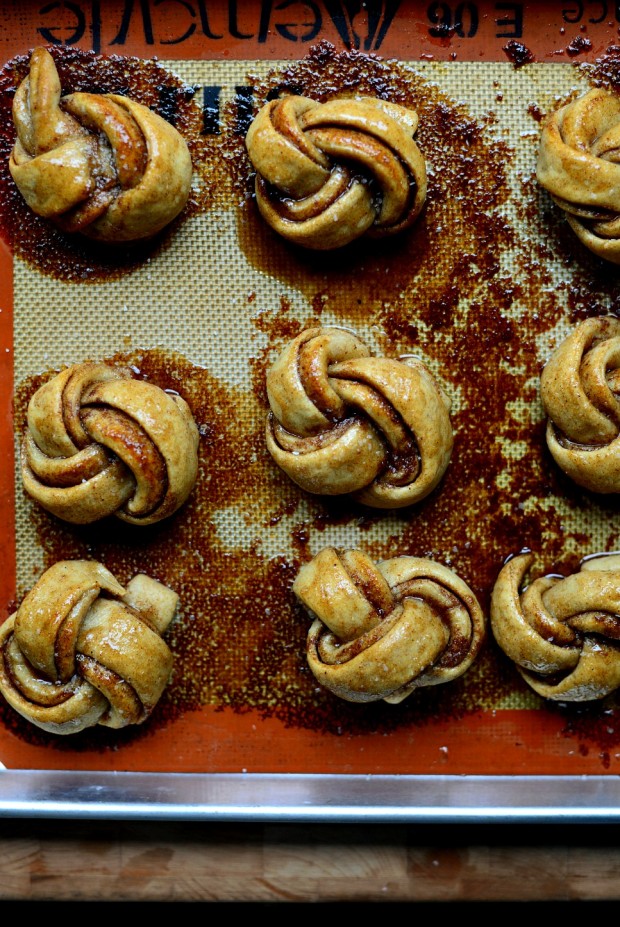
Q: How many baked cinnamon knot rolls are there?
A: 9